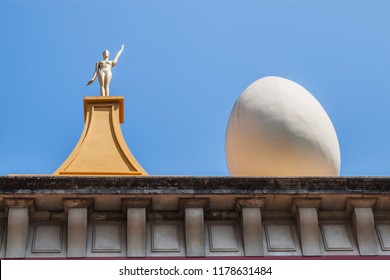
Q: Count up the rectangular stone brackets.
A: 7